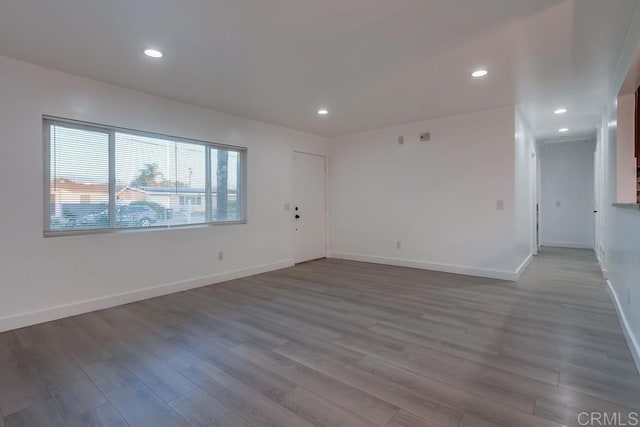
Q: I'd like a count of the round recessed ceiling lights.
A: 5